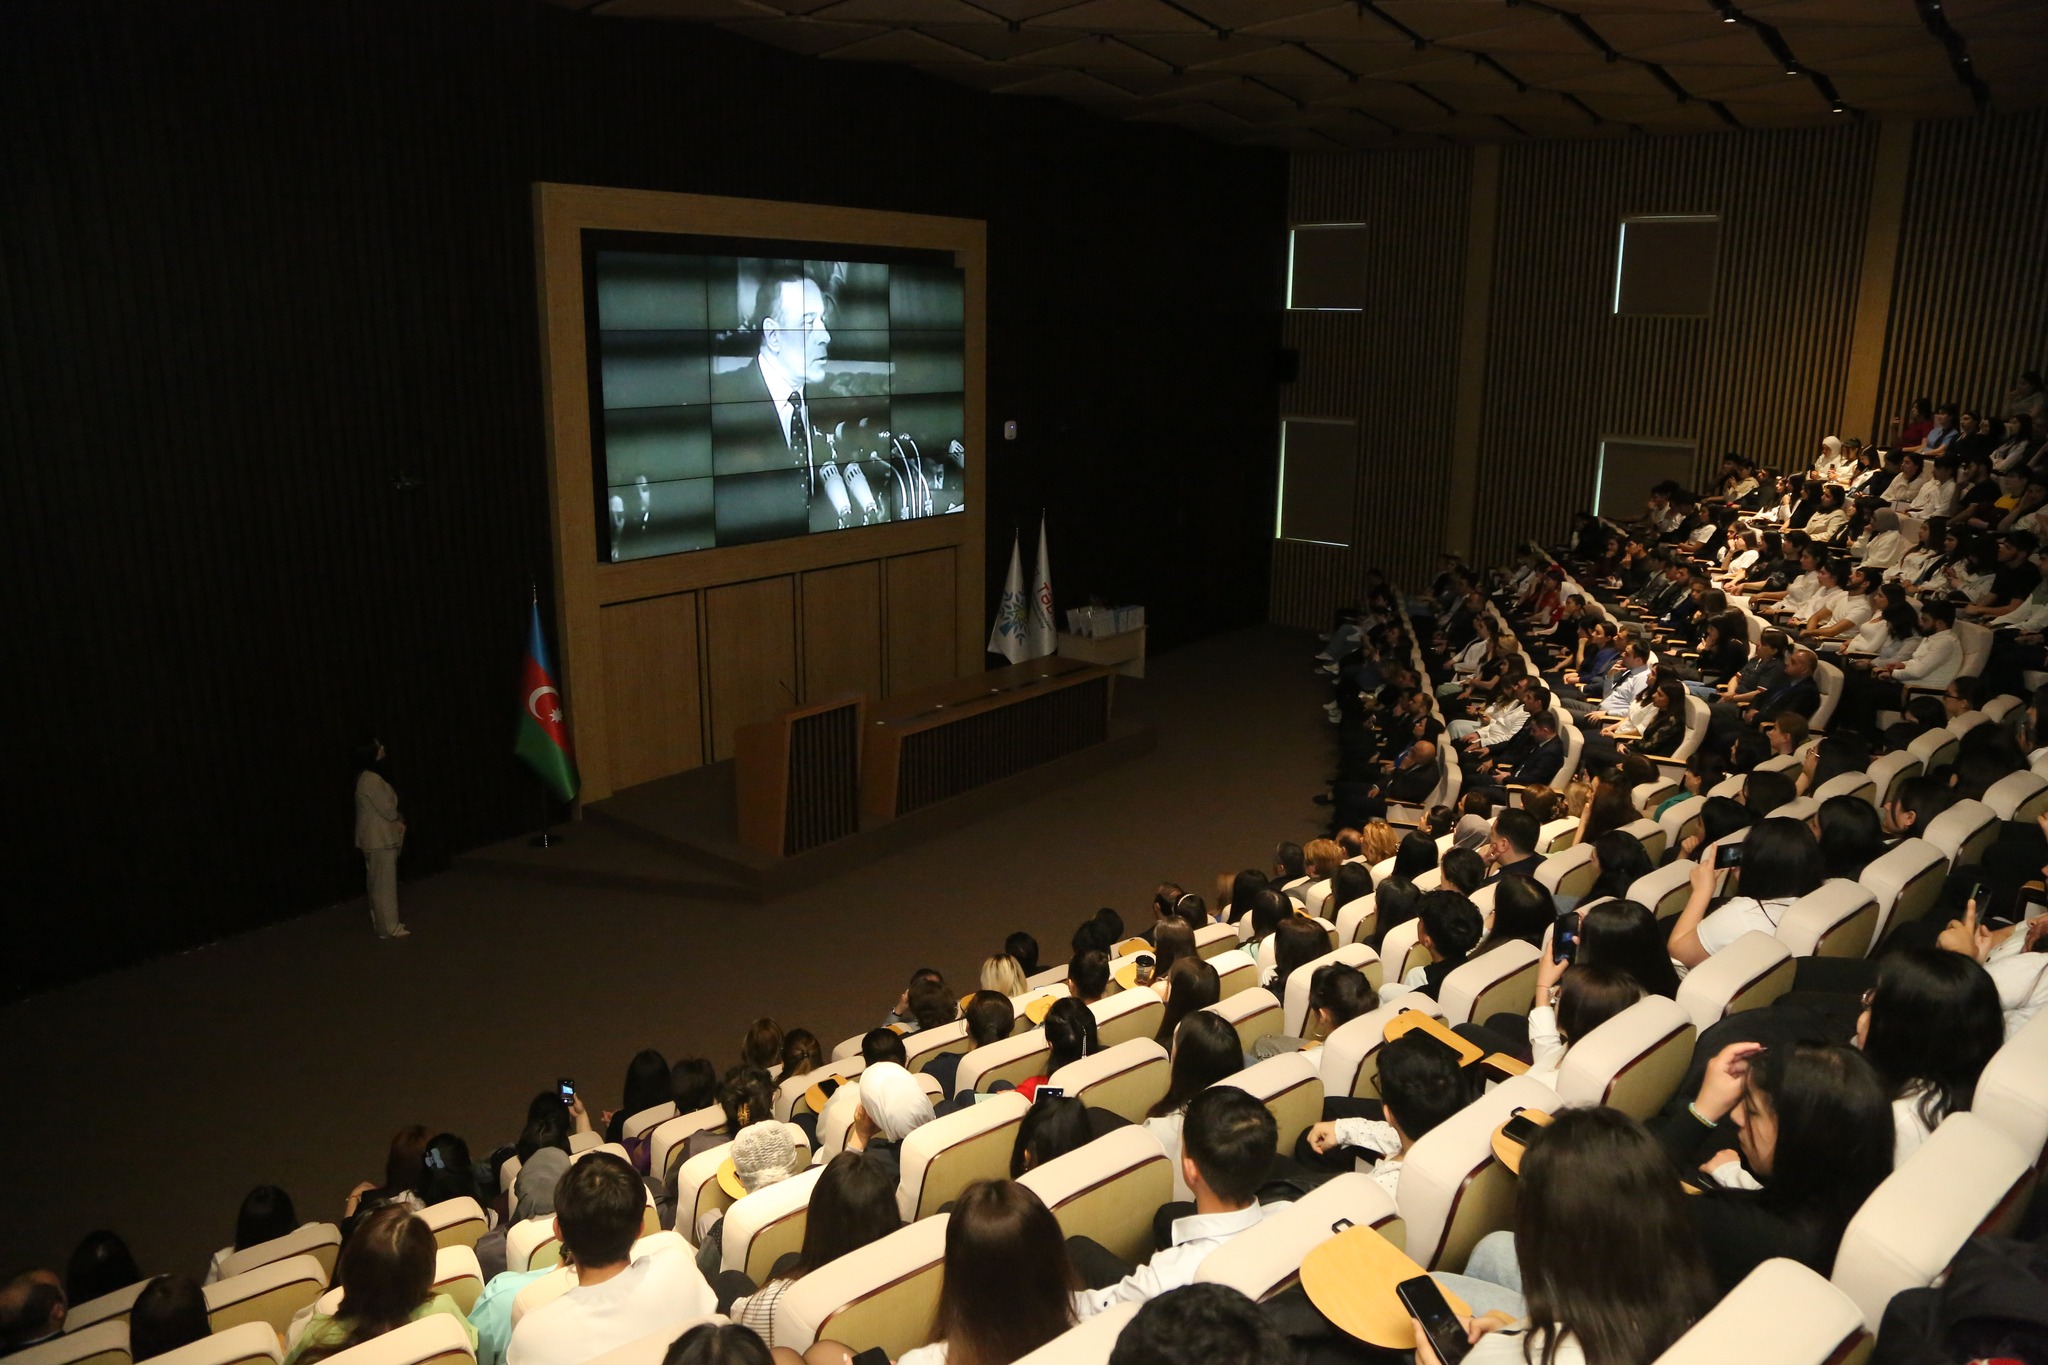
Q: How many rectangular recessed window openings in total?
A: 4